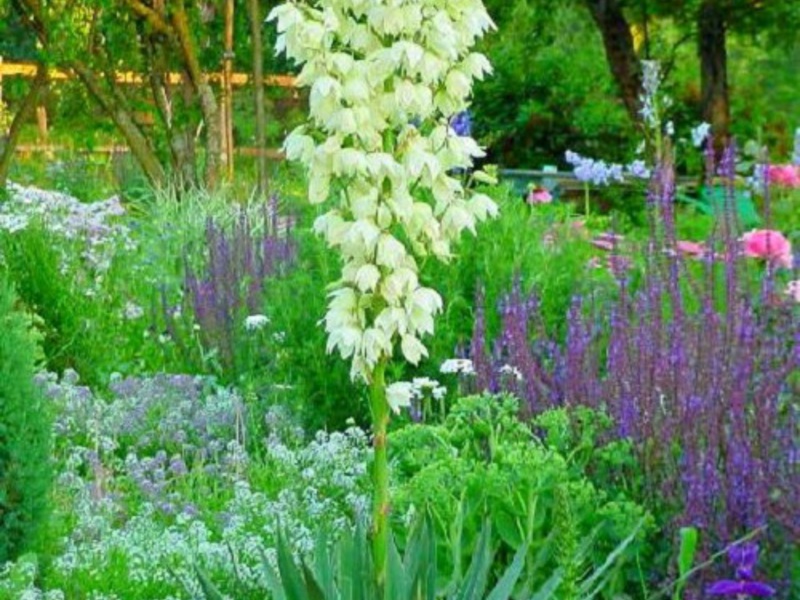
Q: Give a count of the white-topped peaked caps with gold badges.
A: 0